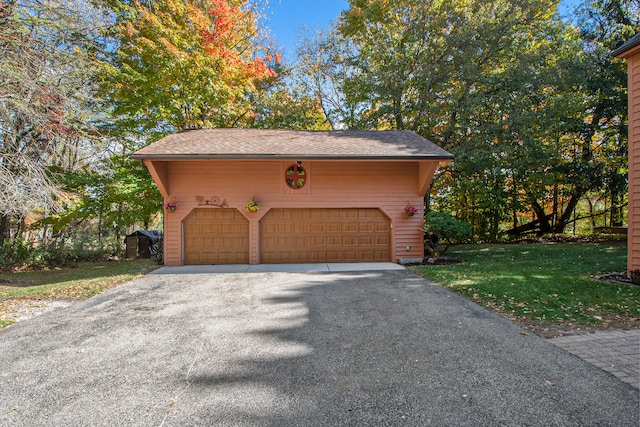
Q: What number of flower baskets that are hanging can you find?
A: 3